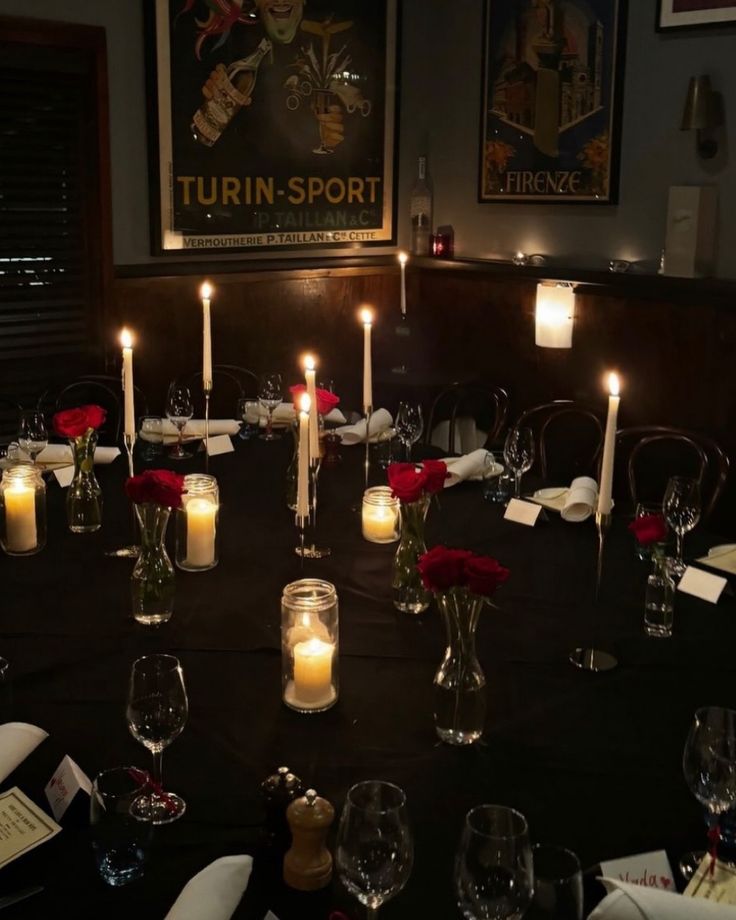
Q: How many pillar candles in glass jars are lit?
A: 4